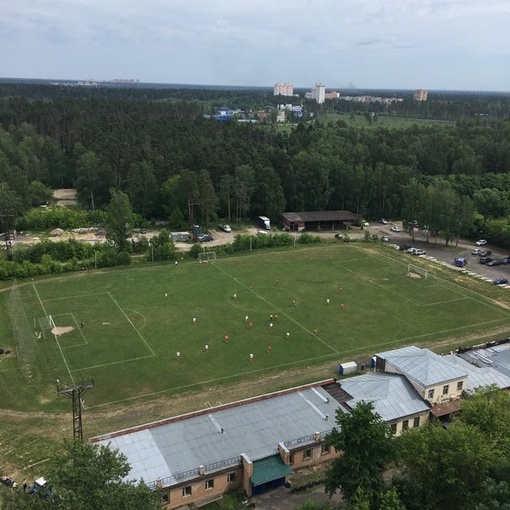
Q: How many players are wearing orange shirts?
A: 10